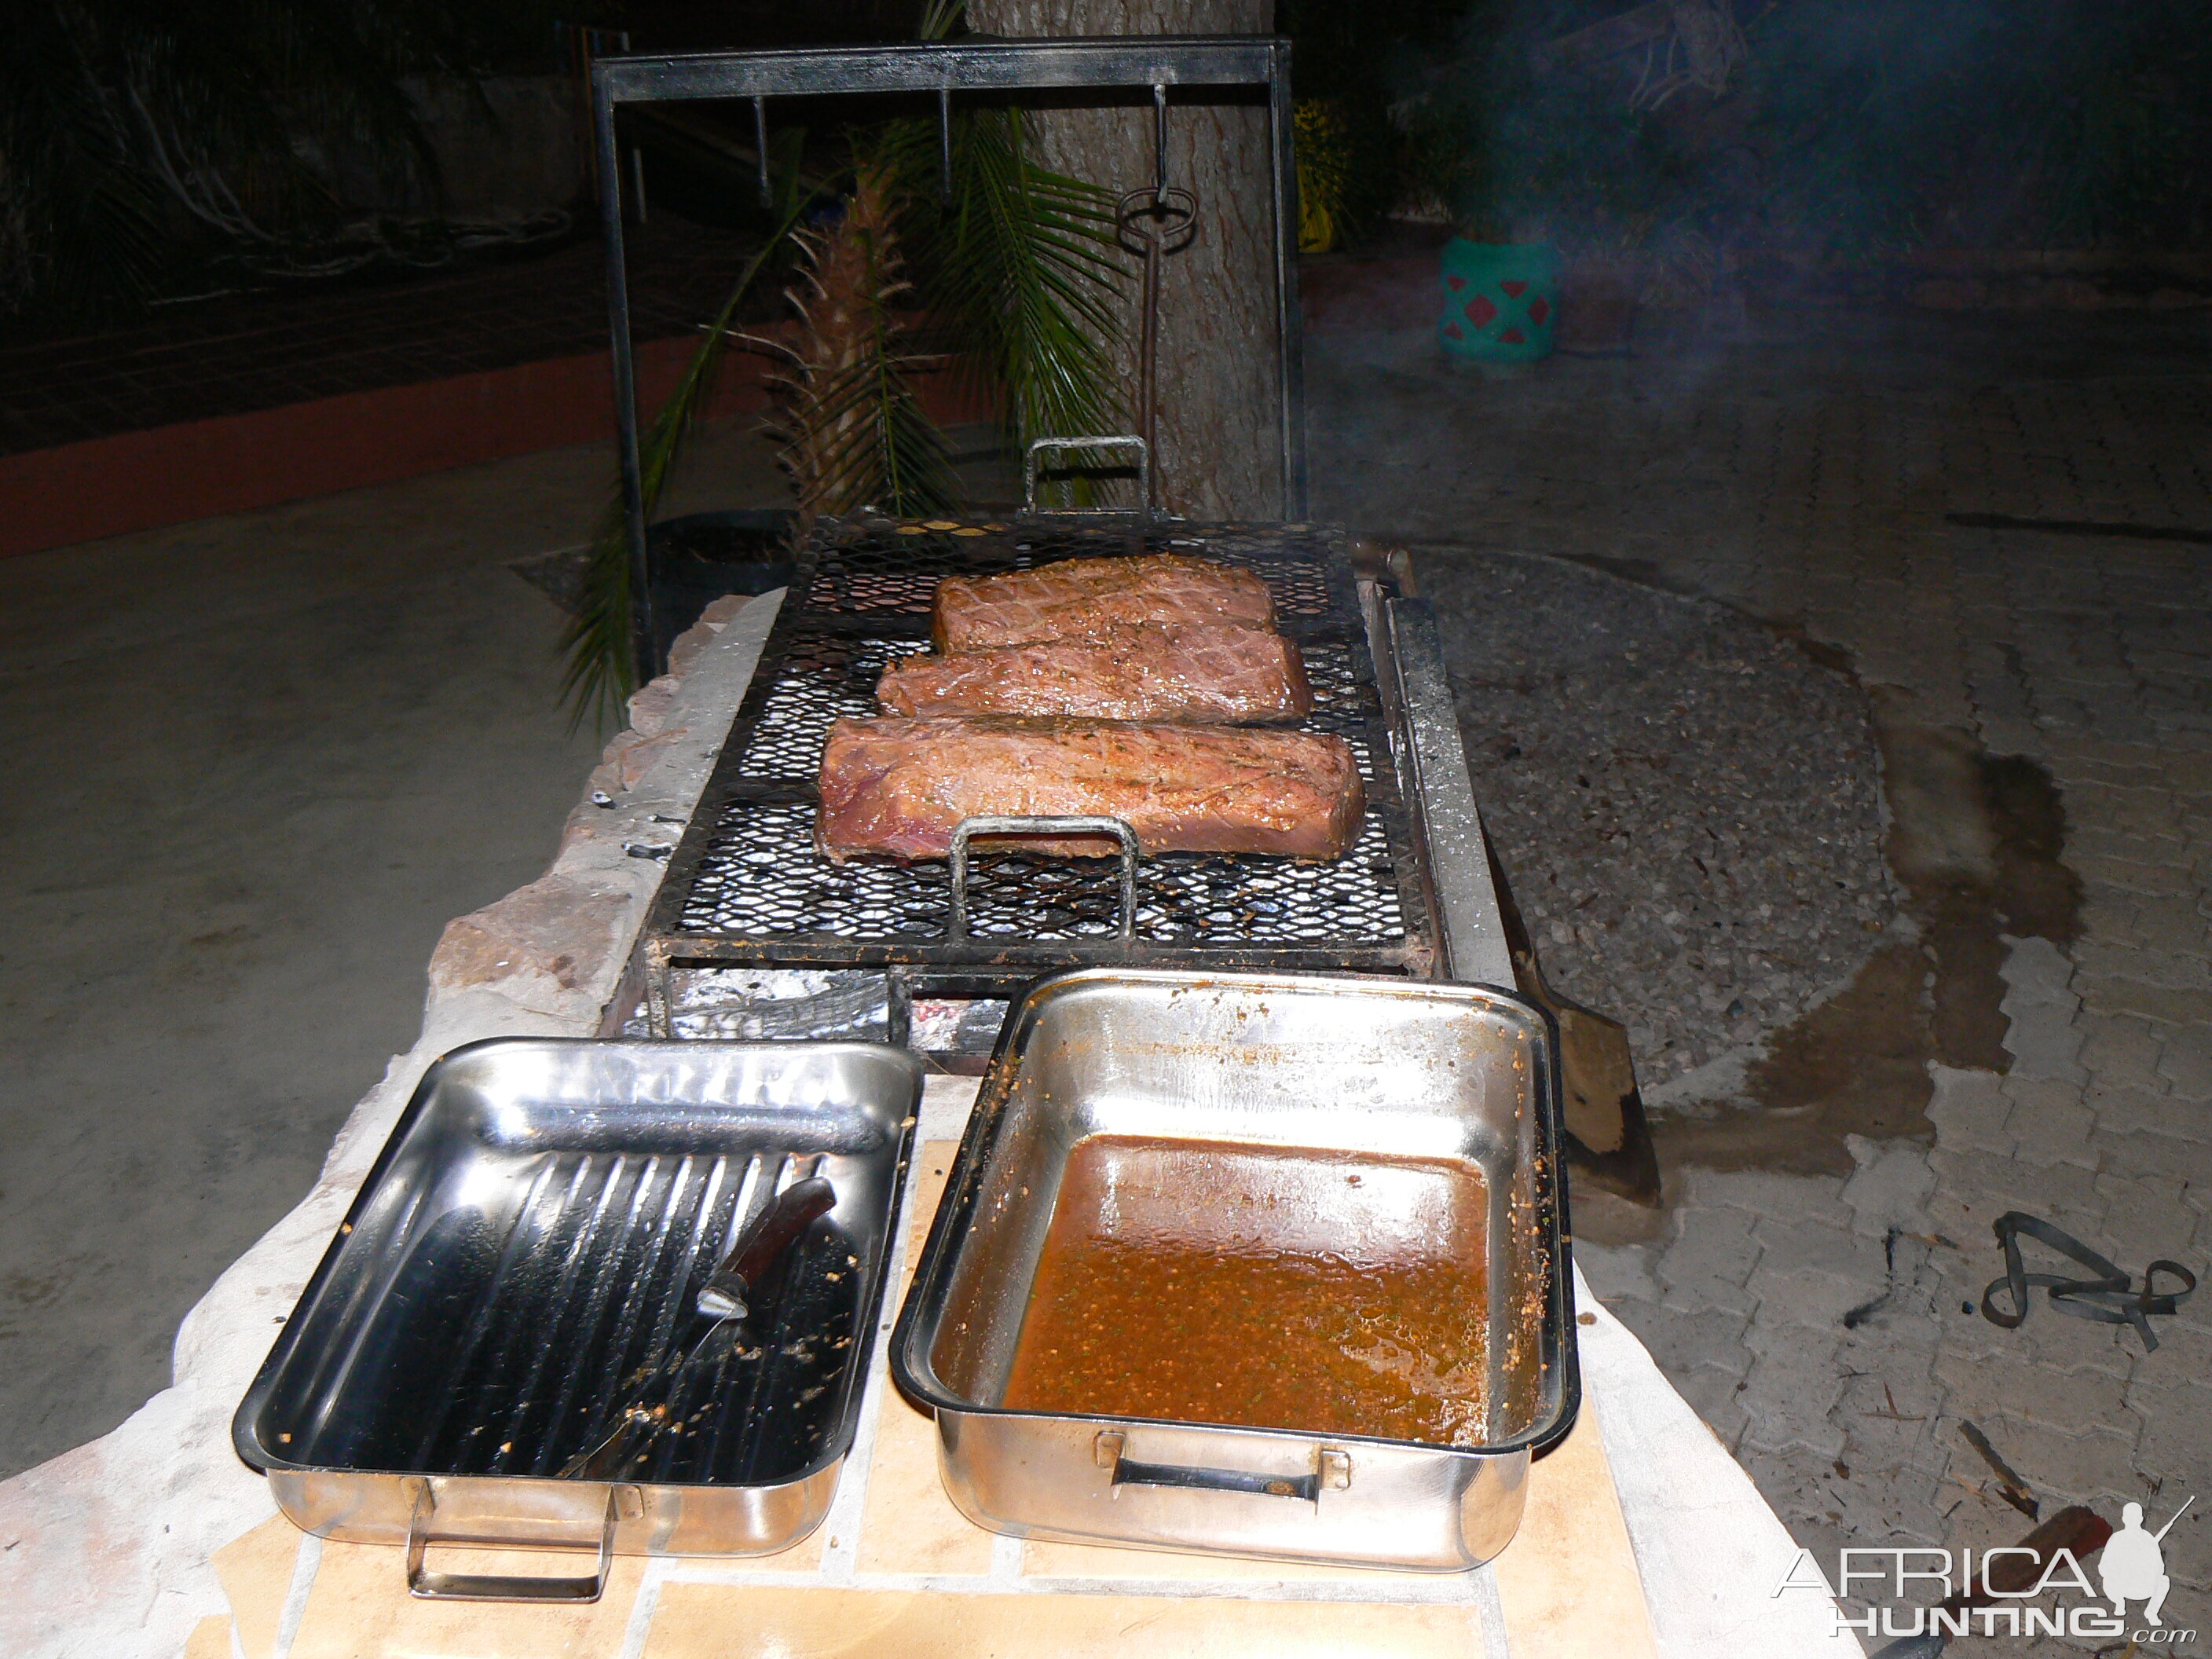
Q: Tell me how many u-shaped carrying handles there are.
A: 4